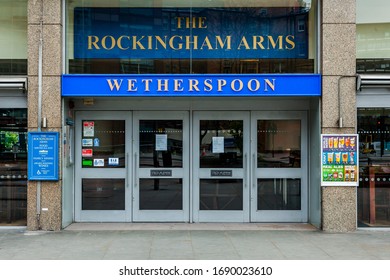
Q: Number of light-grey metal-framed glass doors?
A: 4